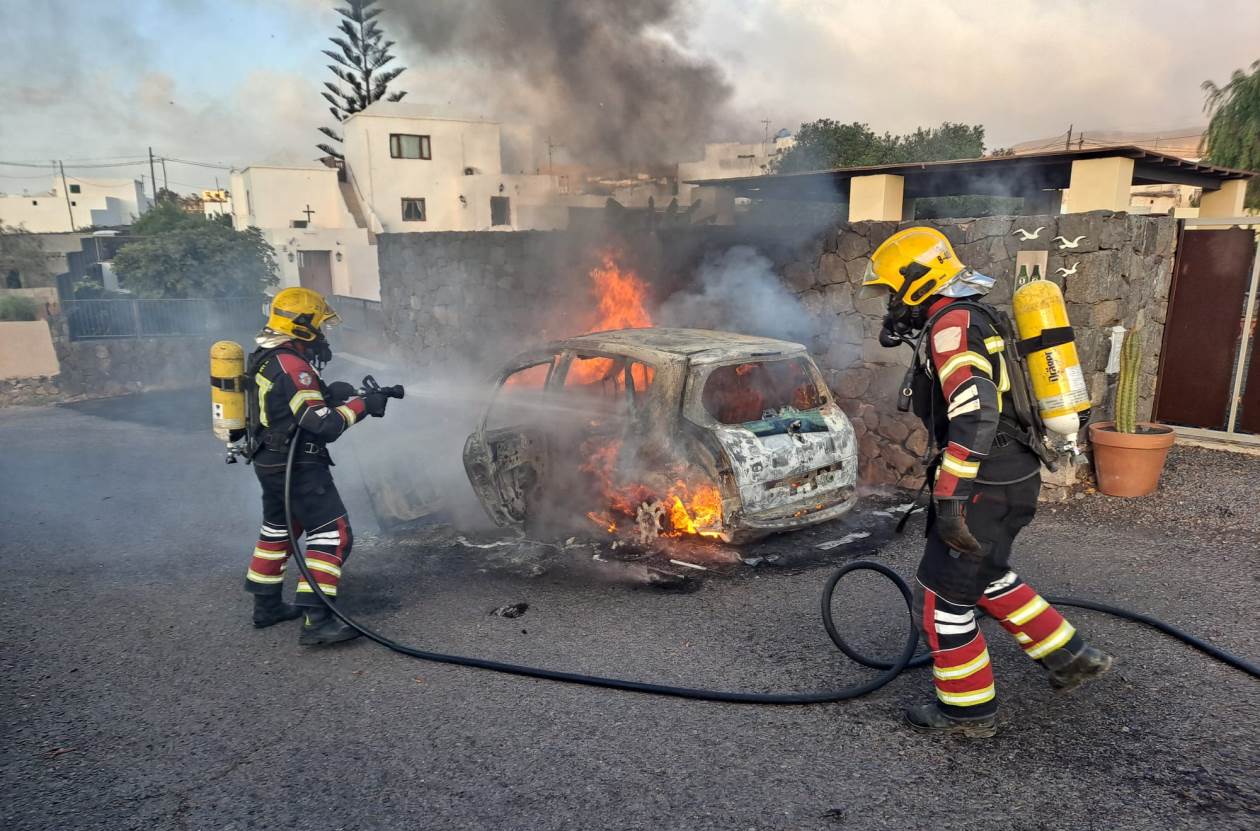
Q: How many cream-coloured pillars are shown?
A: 3